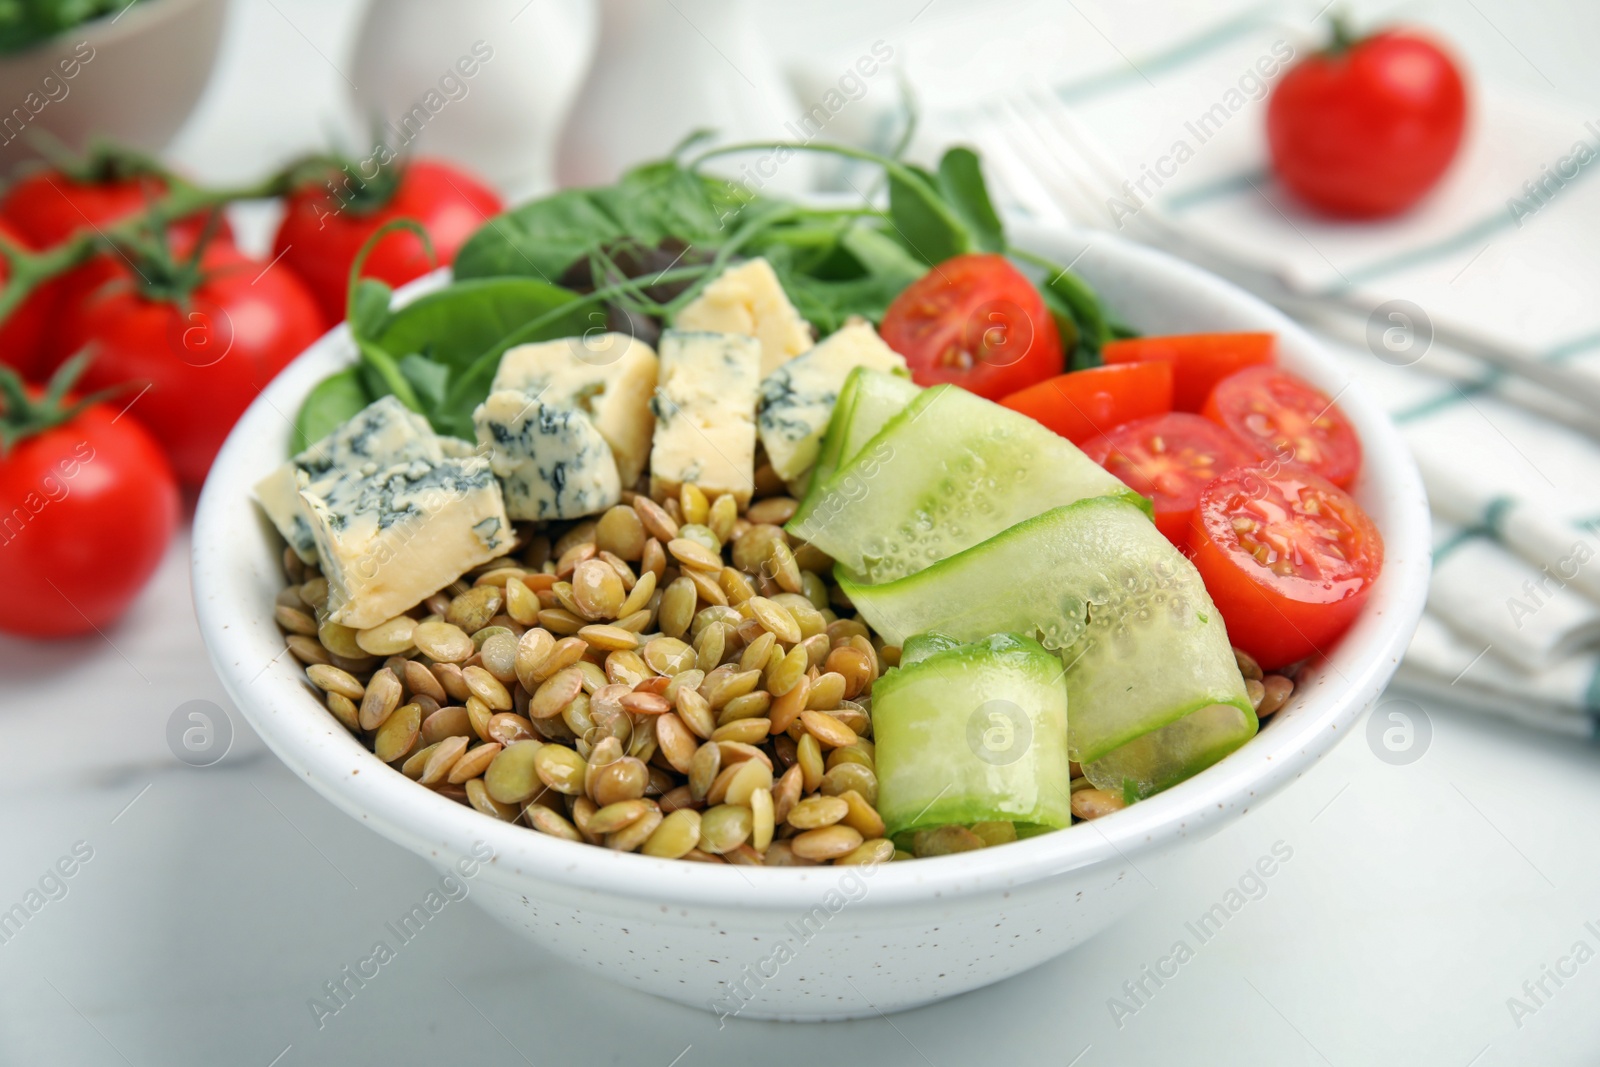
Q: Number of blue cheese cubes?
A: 7